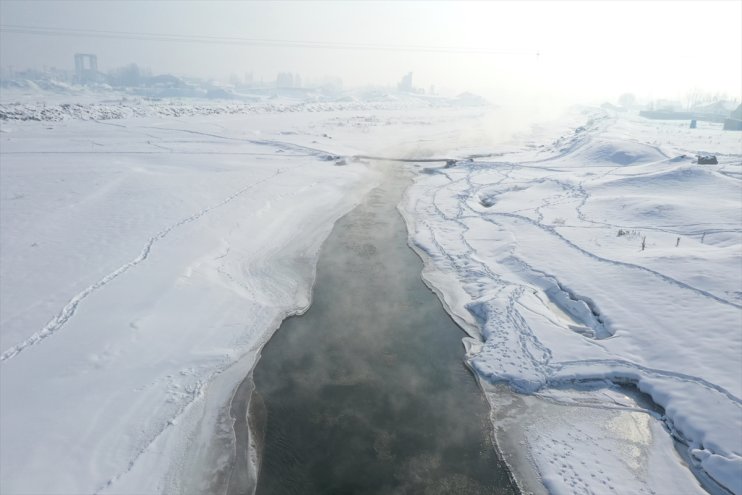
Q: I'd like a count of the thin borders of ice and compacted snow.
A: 2